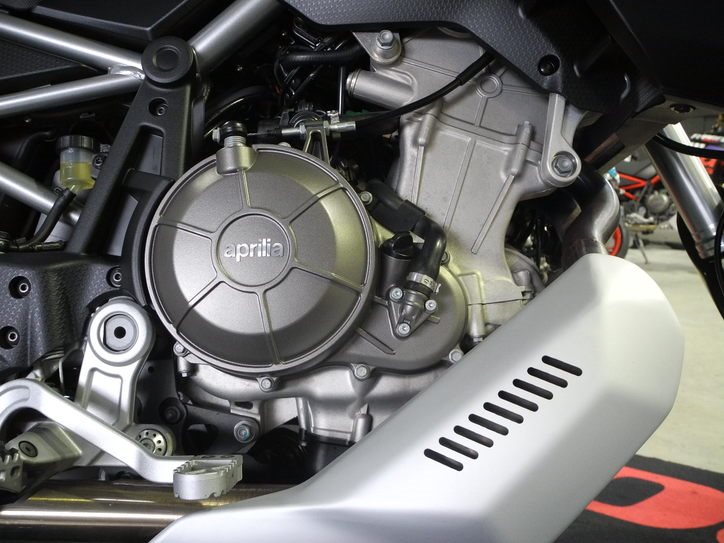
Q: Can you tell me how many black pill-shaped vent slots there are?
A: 9